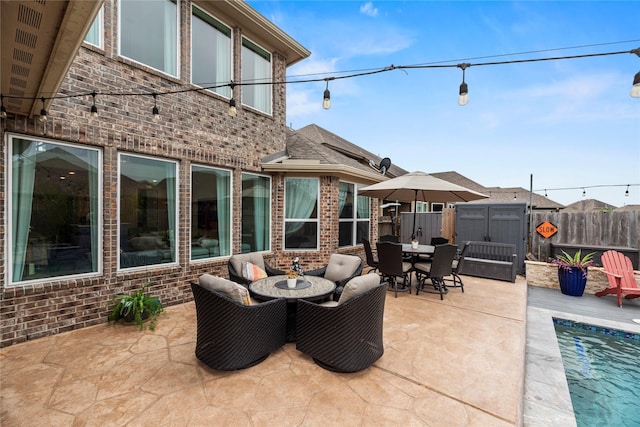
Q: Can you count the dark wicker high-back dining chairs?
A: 6